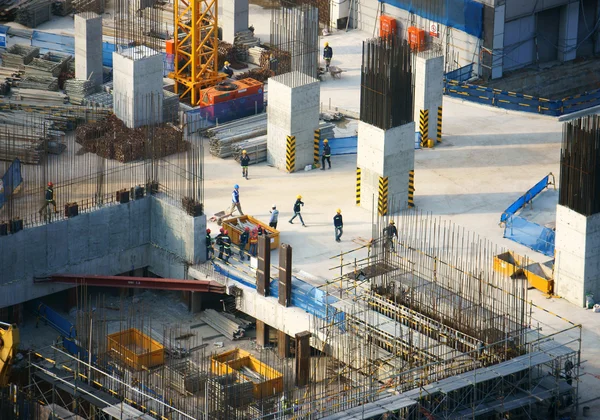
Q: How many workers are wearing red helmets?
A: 7